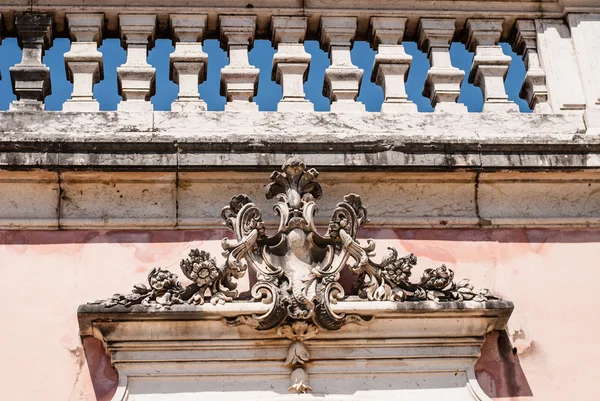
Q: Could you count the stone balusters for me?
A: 11